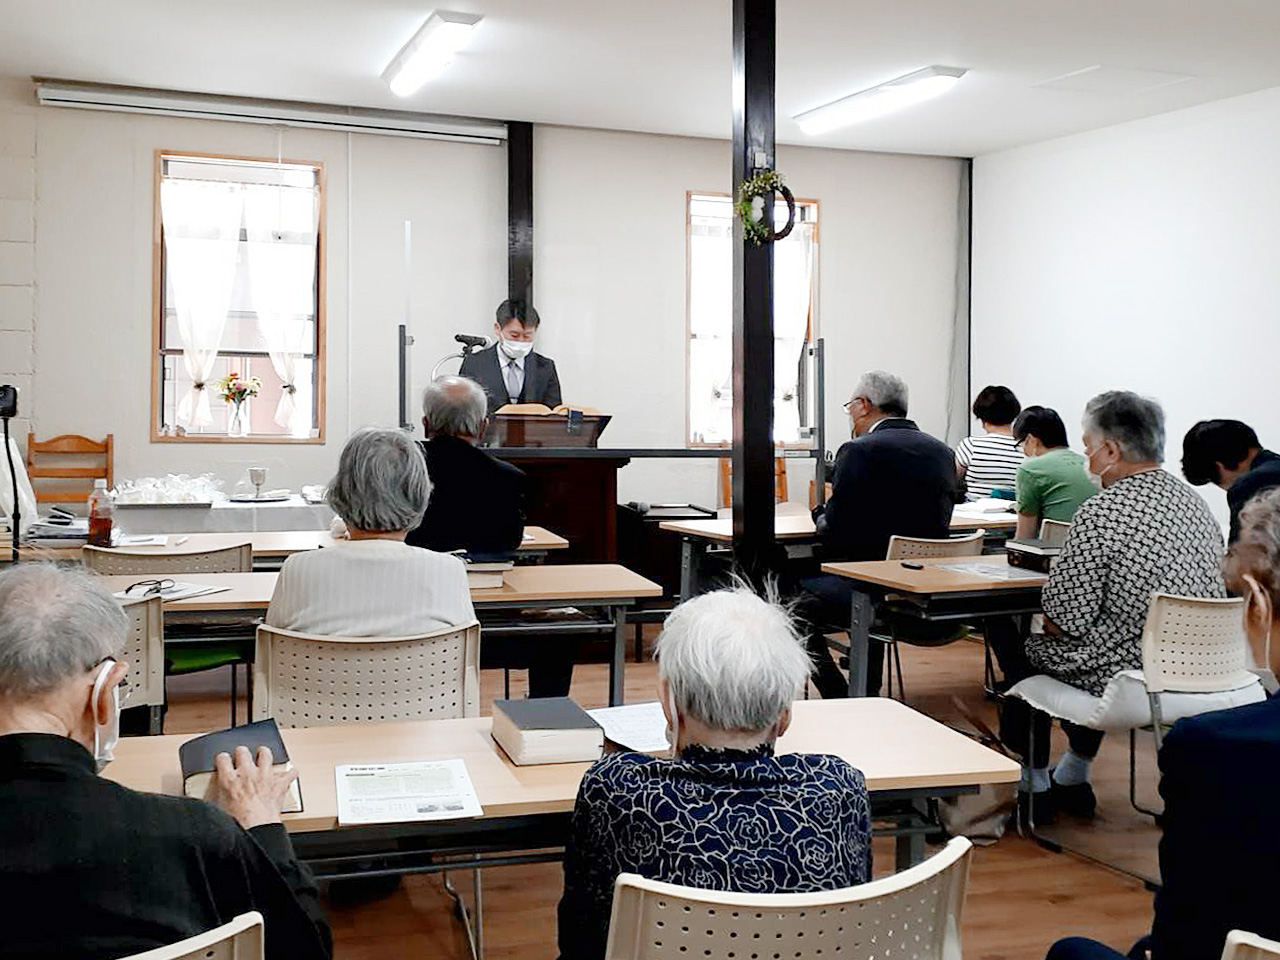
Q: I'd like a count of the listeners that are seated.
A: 10